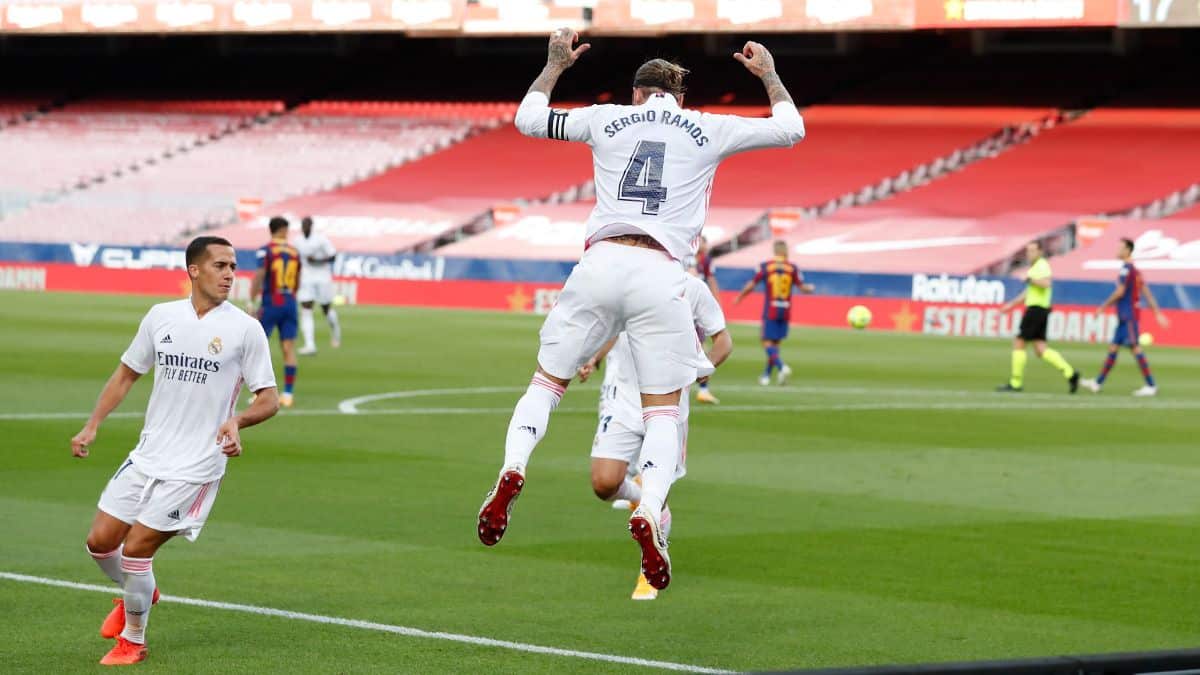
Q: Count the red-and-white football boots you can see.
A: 2